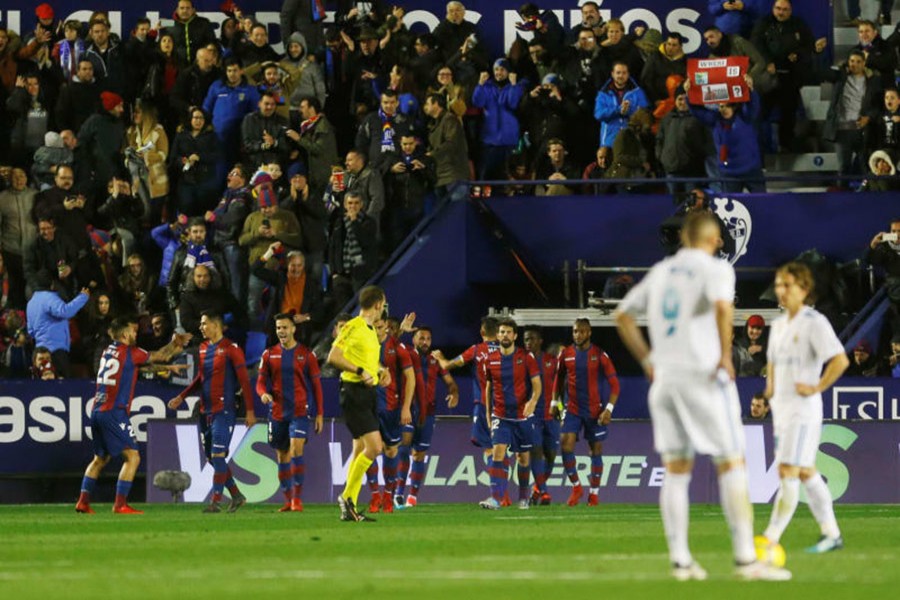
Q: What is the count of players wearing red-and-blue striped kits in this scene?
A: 10